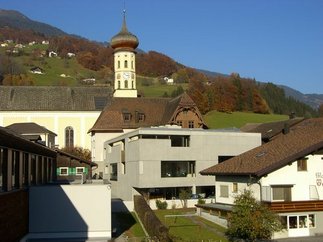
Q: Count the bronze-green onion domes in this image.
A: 1